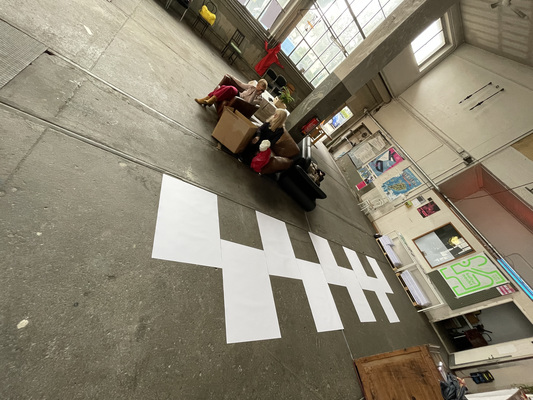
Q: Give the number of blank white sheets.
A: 9